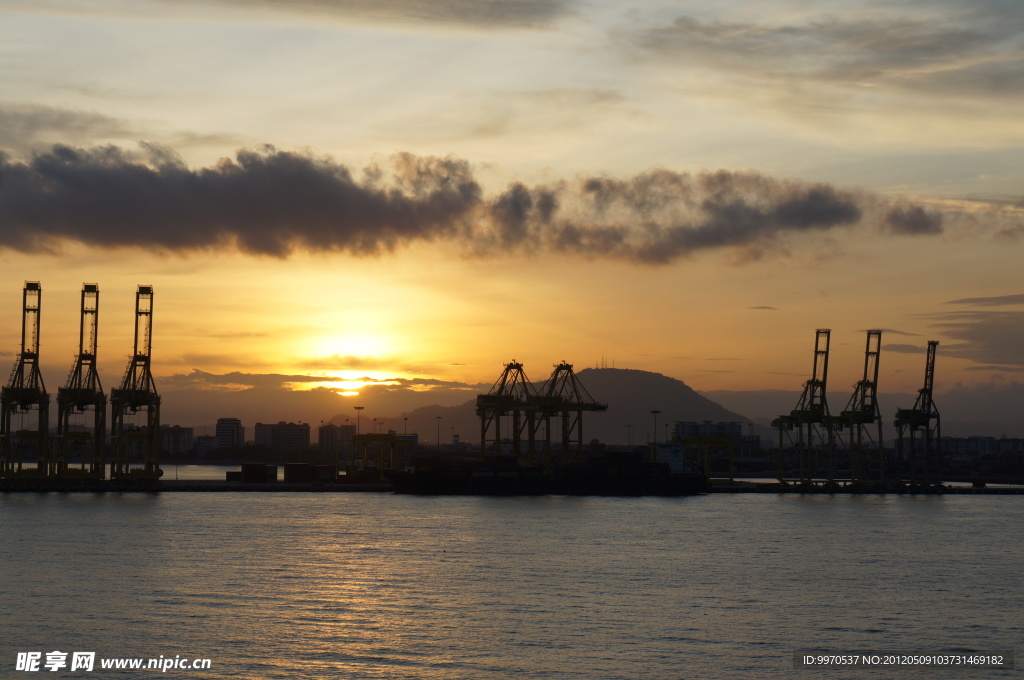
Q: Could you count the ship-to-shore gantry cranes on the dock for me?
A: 8